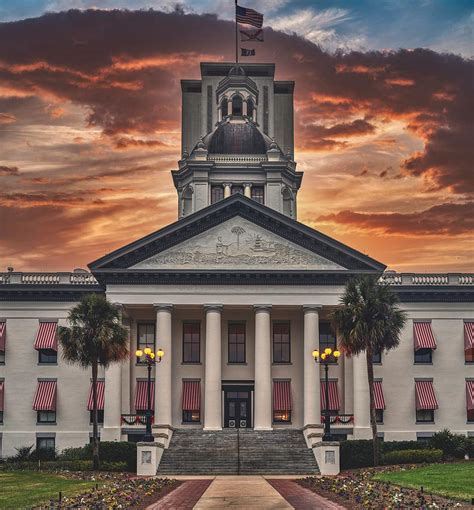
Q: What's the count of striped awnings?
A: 14